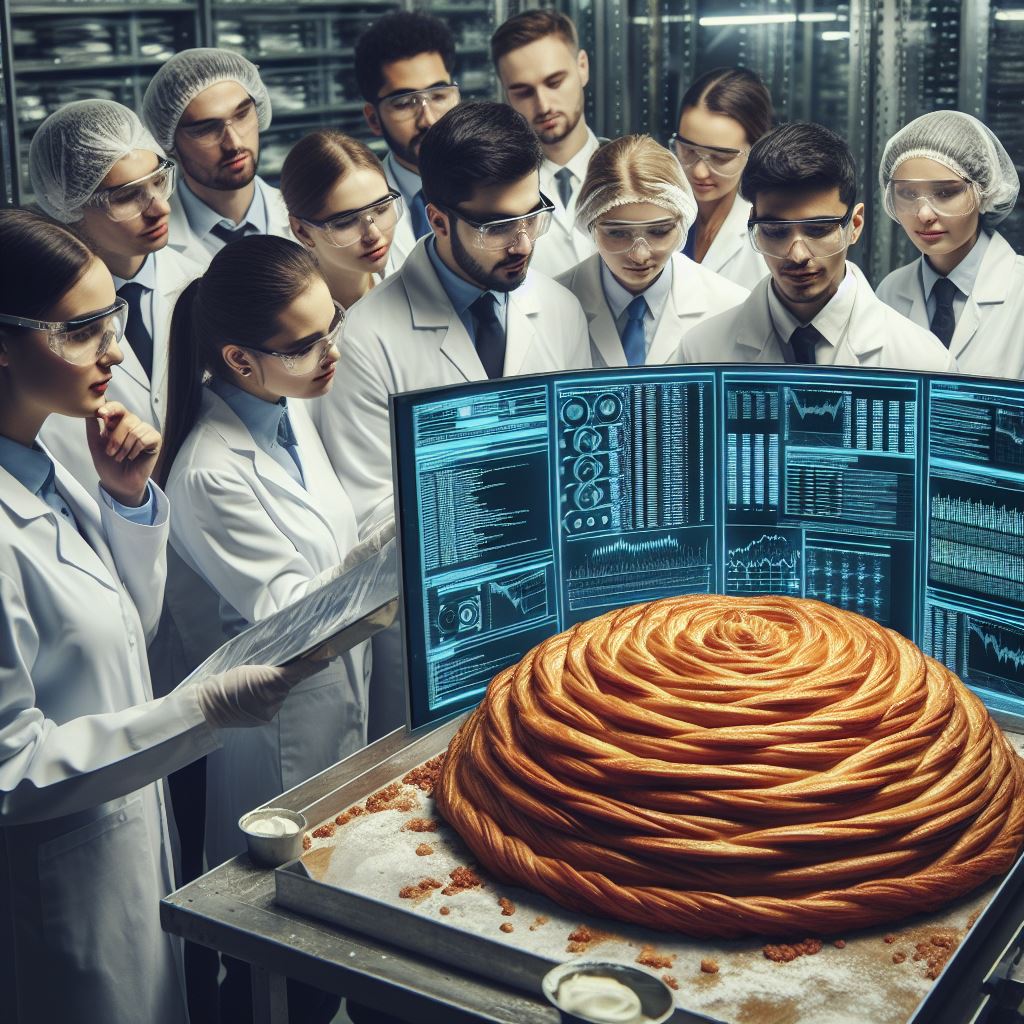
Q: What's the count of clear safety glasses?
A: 11